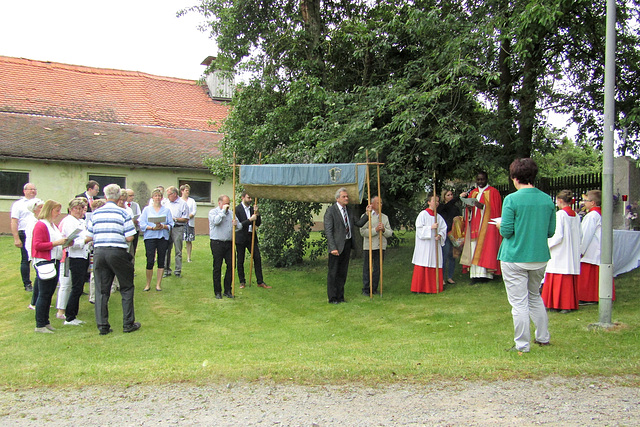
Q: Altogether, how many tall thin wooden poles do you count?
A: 5